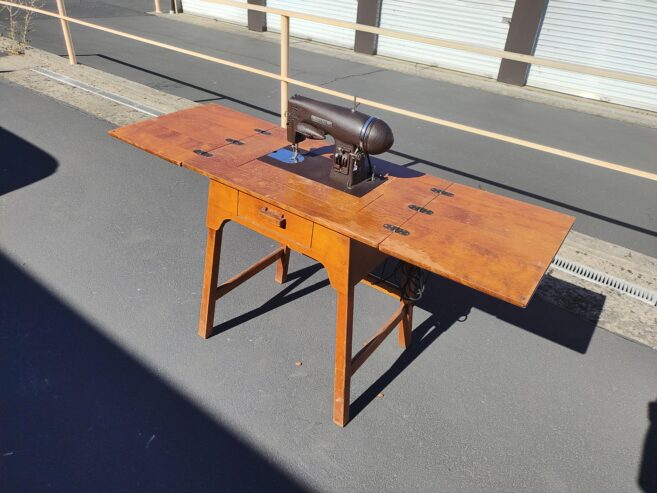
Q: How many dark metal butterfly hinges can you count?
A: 6